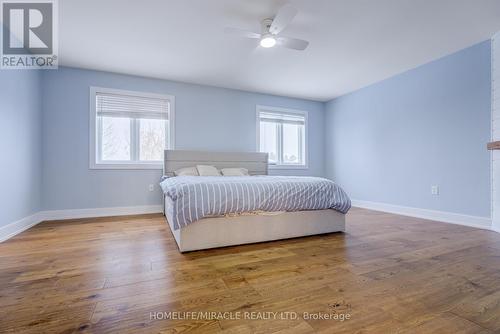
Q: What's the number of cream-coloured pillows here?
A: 3